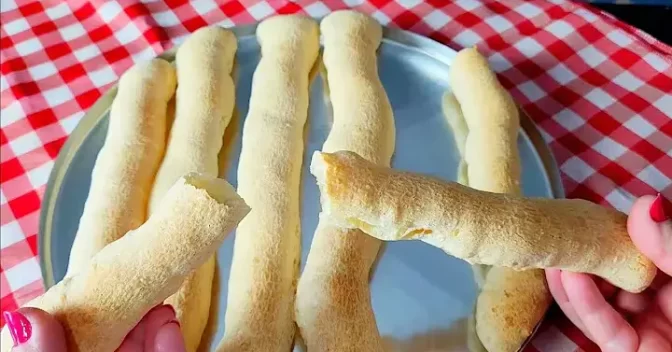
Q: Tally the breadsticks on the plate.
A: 5